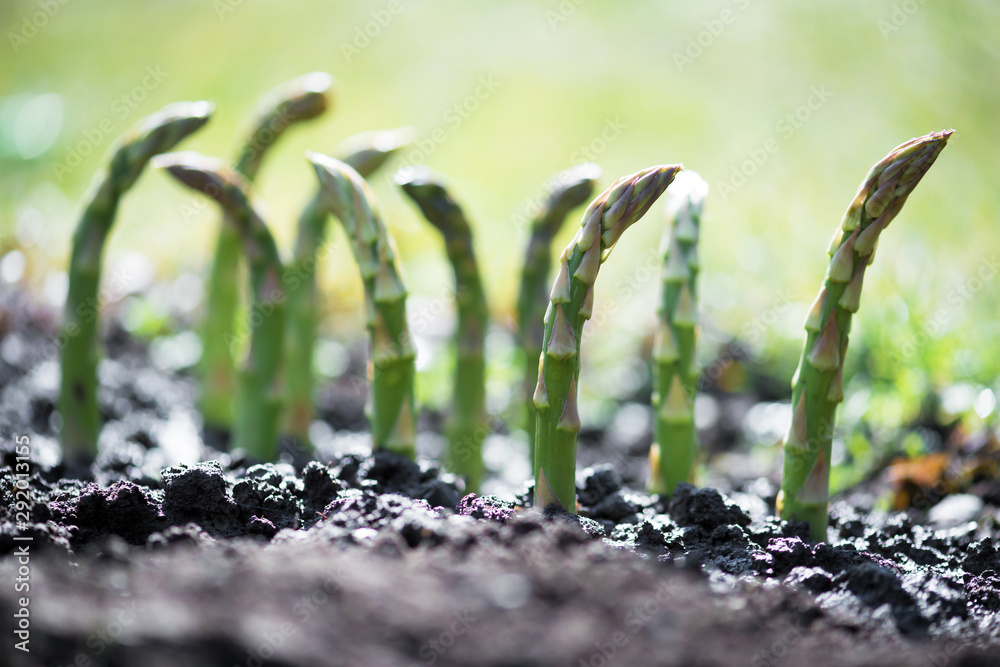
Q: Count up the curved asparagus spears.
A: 9